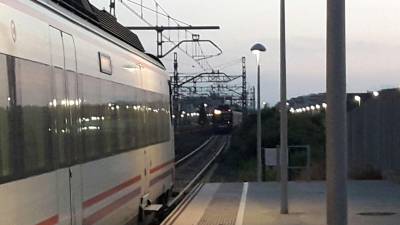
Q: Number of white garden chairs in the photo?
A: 0